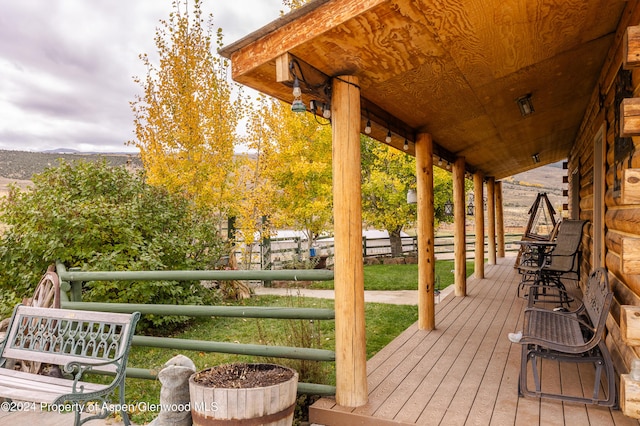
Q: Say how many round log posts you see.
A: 6